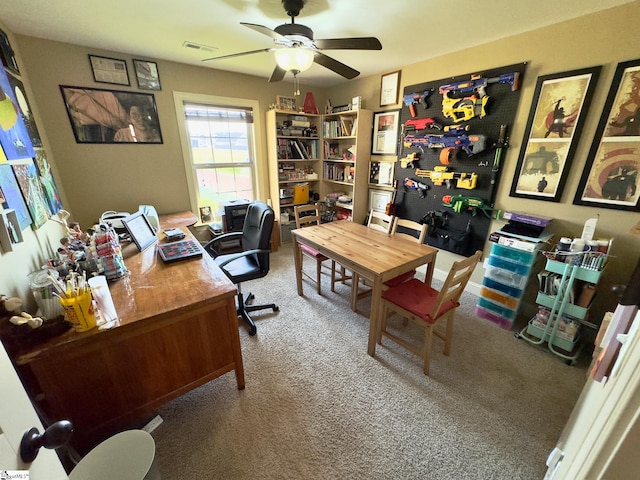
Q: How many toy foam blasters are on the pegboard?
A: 9